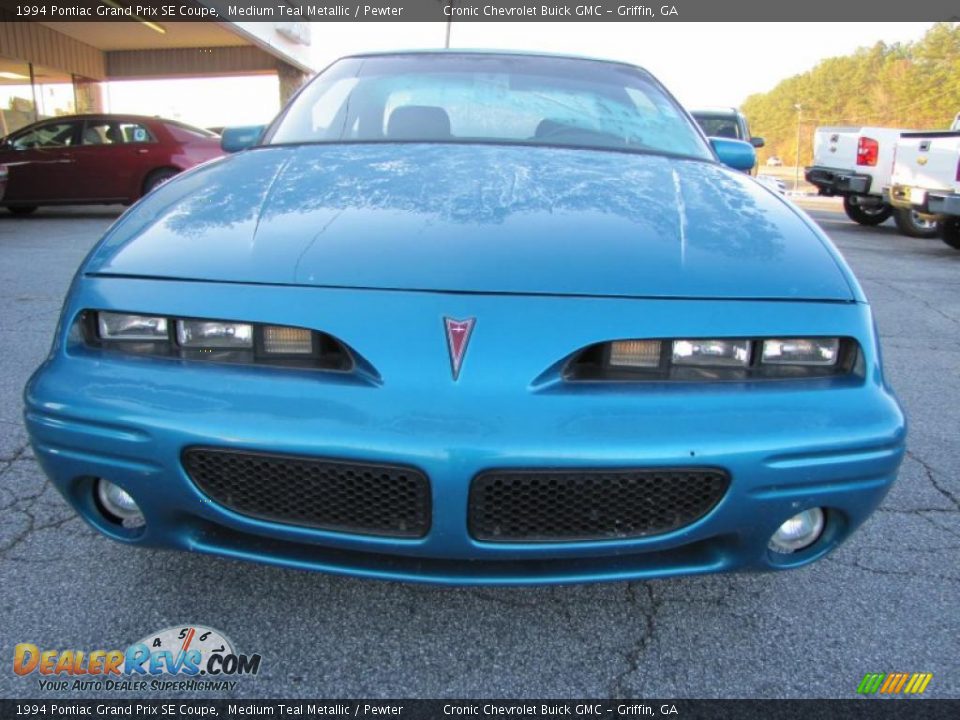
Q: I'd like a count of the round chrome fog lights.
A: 2